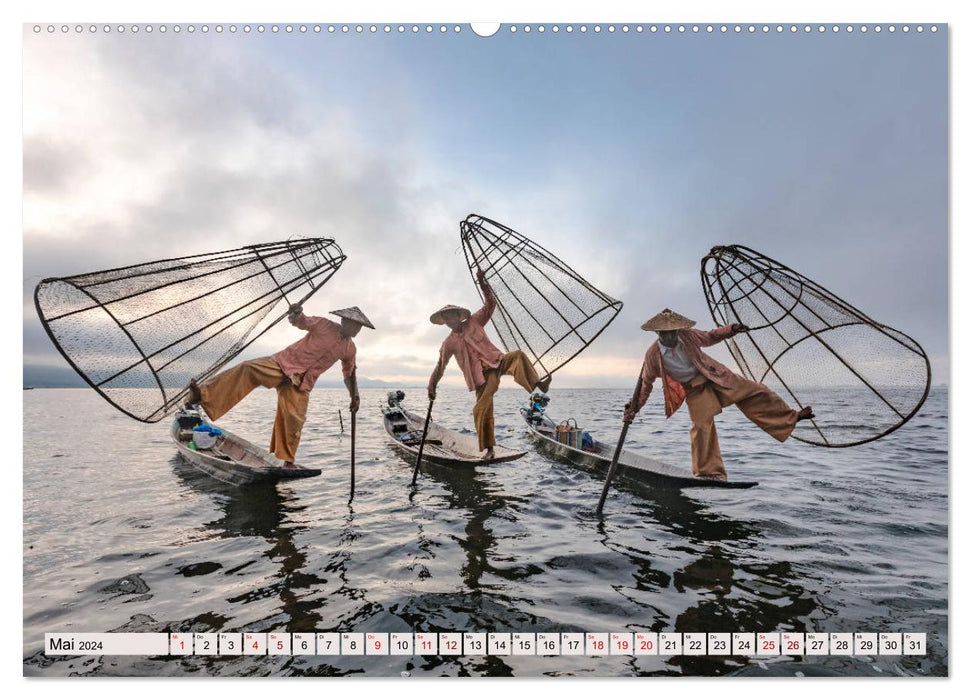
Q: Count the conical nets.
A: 3